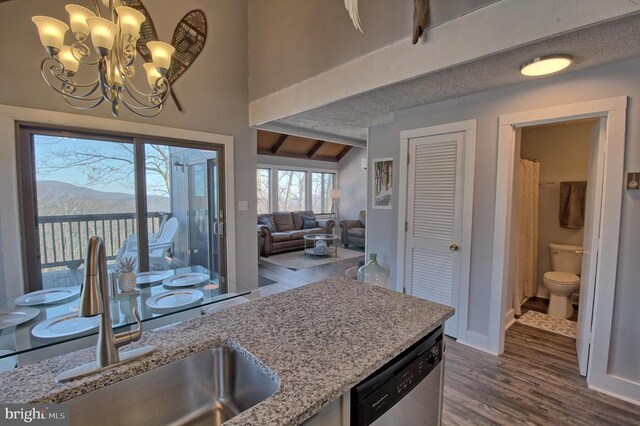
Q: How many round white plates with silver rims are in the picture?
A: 6